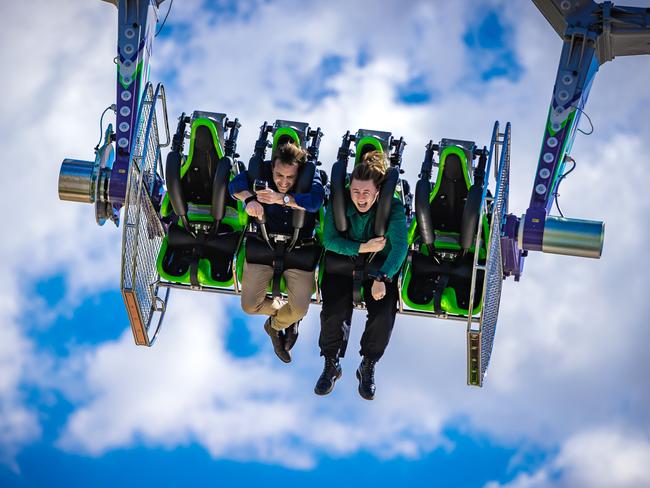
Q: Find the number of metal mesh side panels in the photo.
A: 2